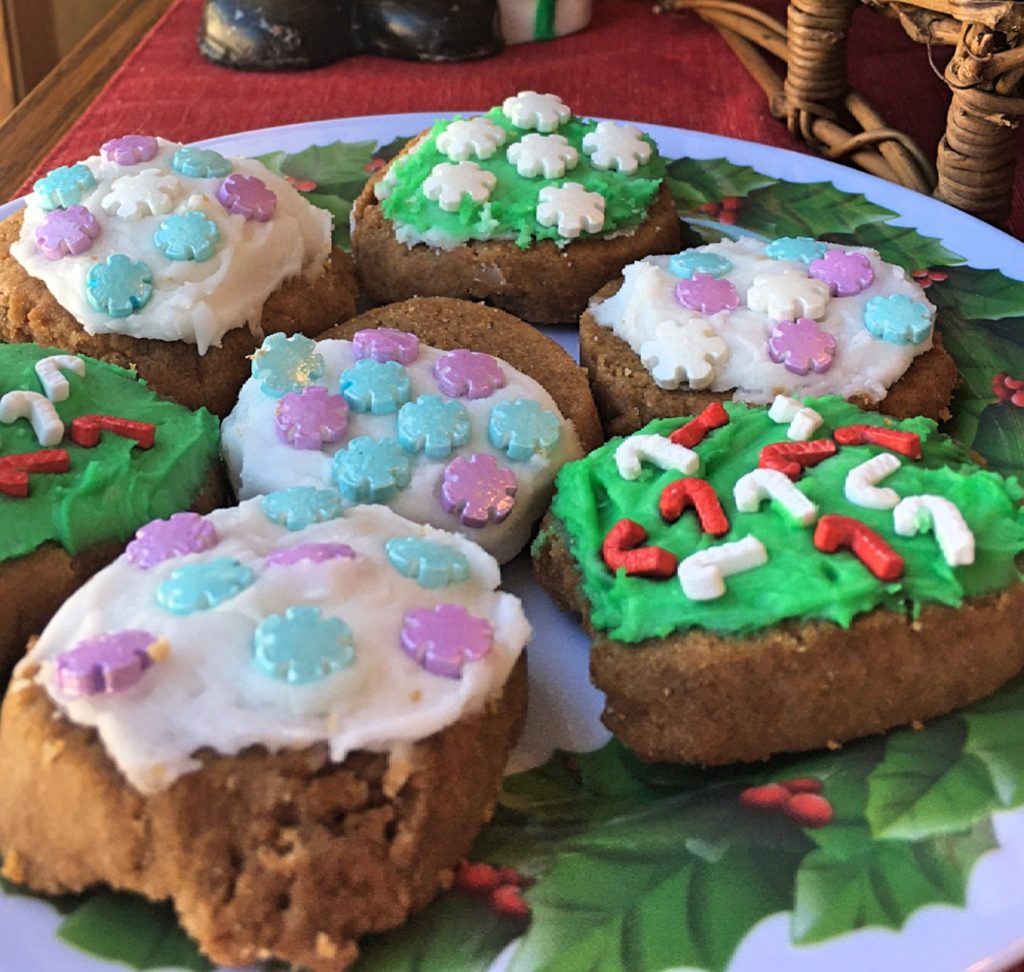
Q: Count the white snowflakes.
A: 9